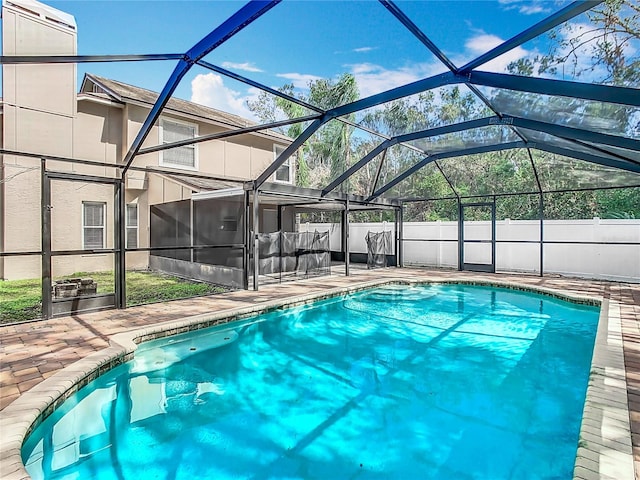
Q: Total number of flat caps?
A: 0